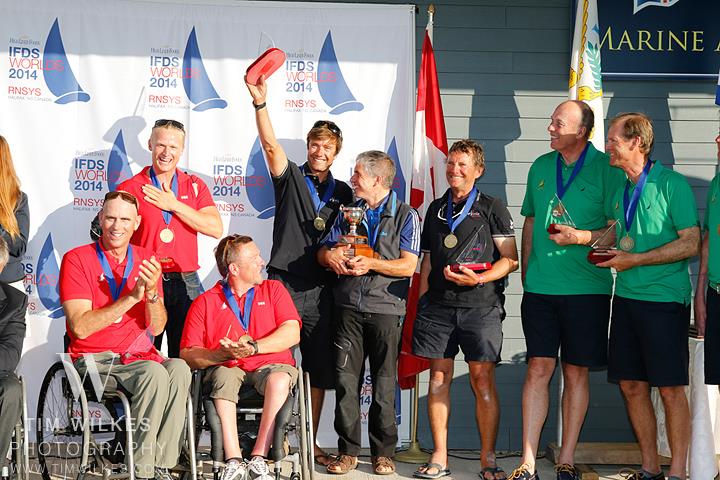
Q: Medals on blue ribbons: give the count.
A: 7